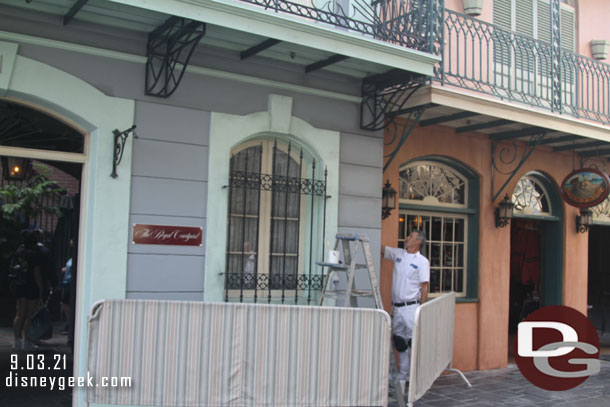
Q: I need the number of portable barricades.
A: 2